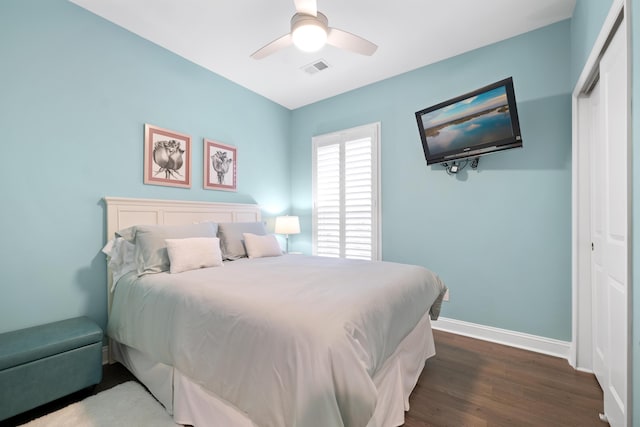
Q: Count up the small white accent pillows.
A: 2